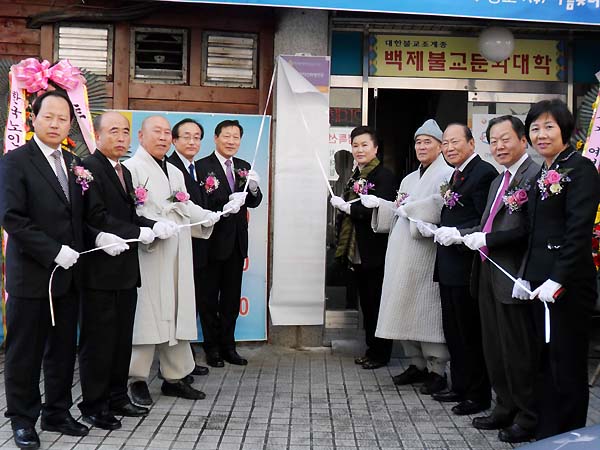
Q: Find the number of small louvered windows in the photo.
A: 3